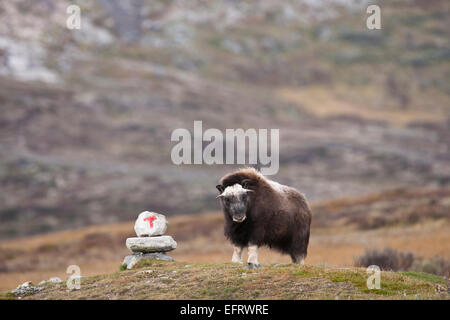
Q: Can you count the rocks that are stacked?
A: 3